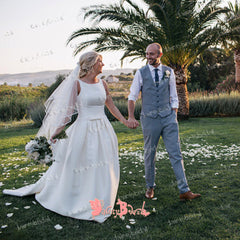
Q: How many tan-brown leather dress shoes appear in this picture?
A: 2